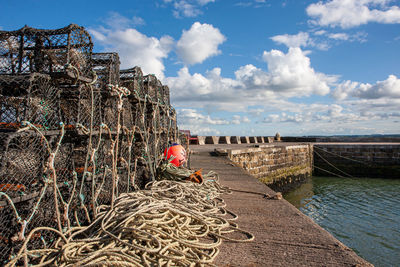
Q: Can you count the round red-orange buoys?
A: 1